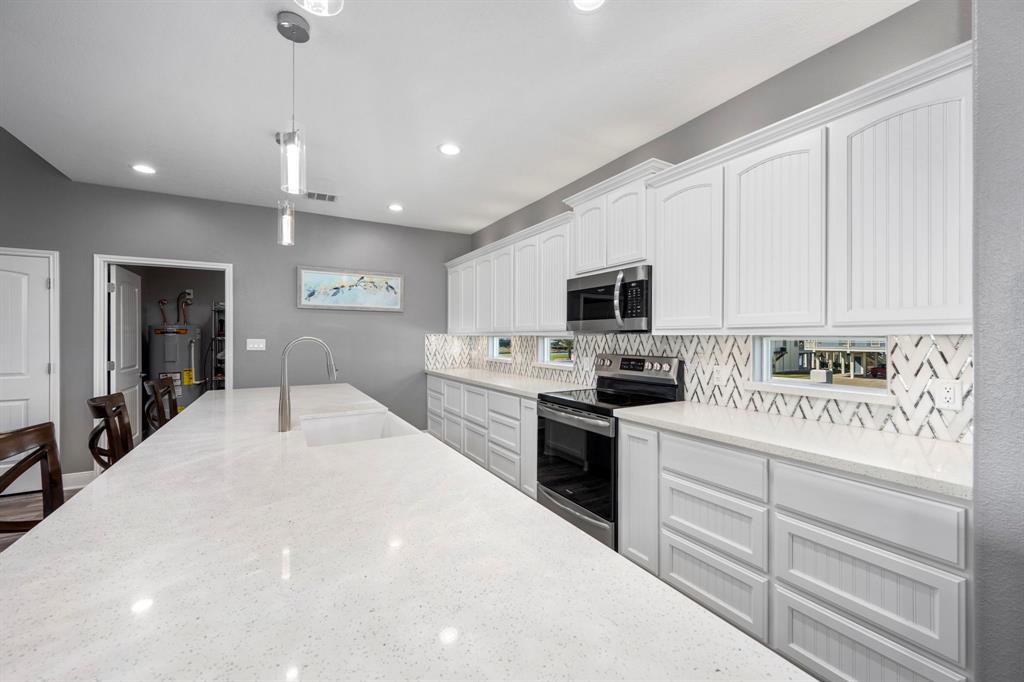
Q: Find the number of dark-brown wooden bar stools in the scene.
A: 3